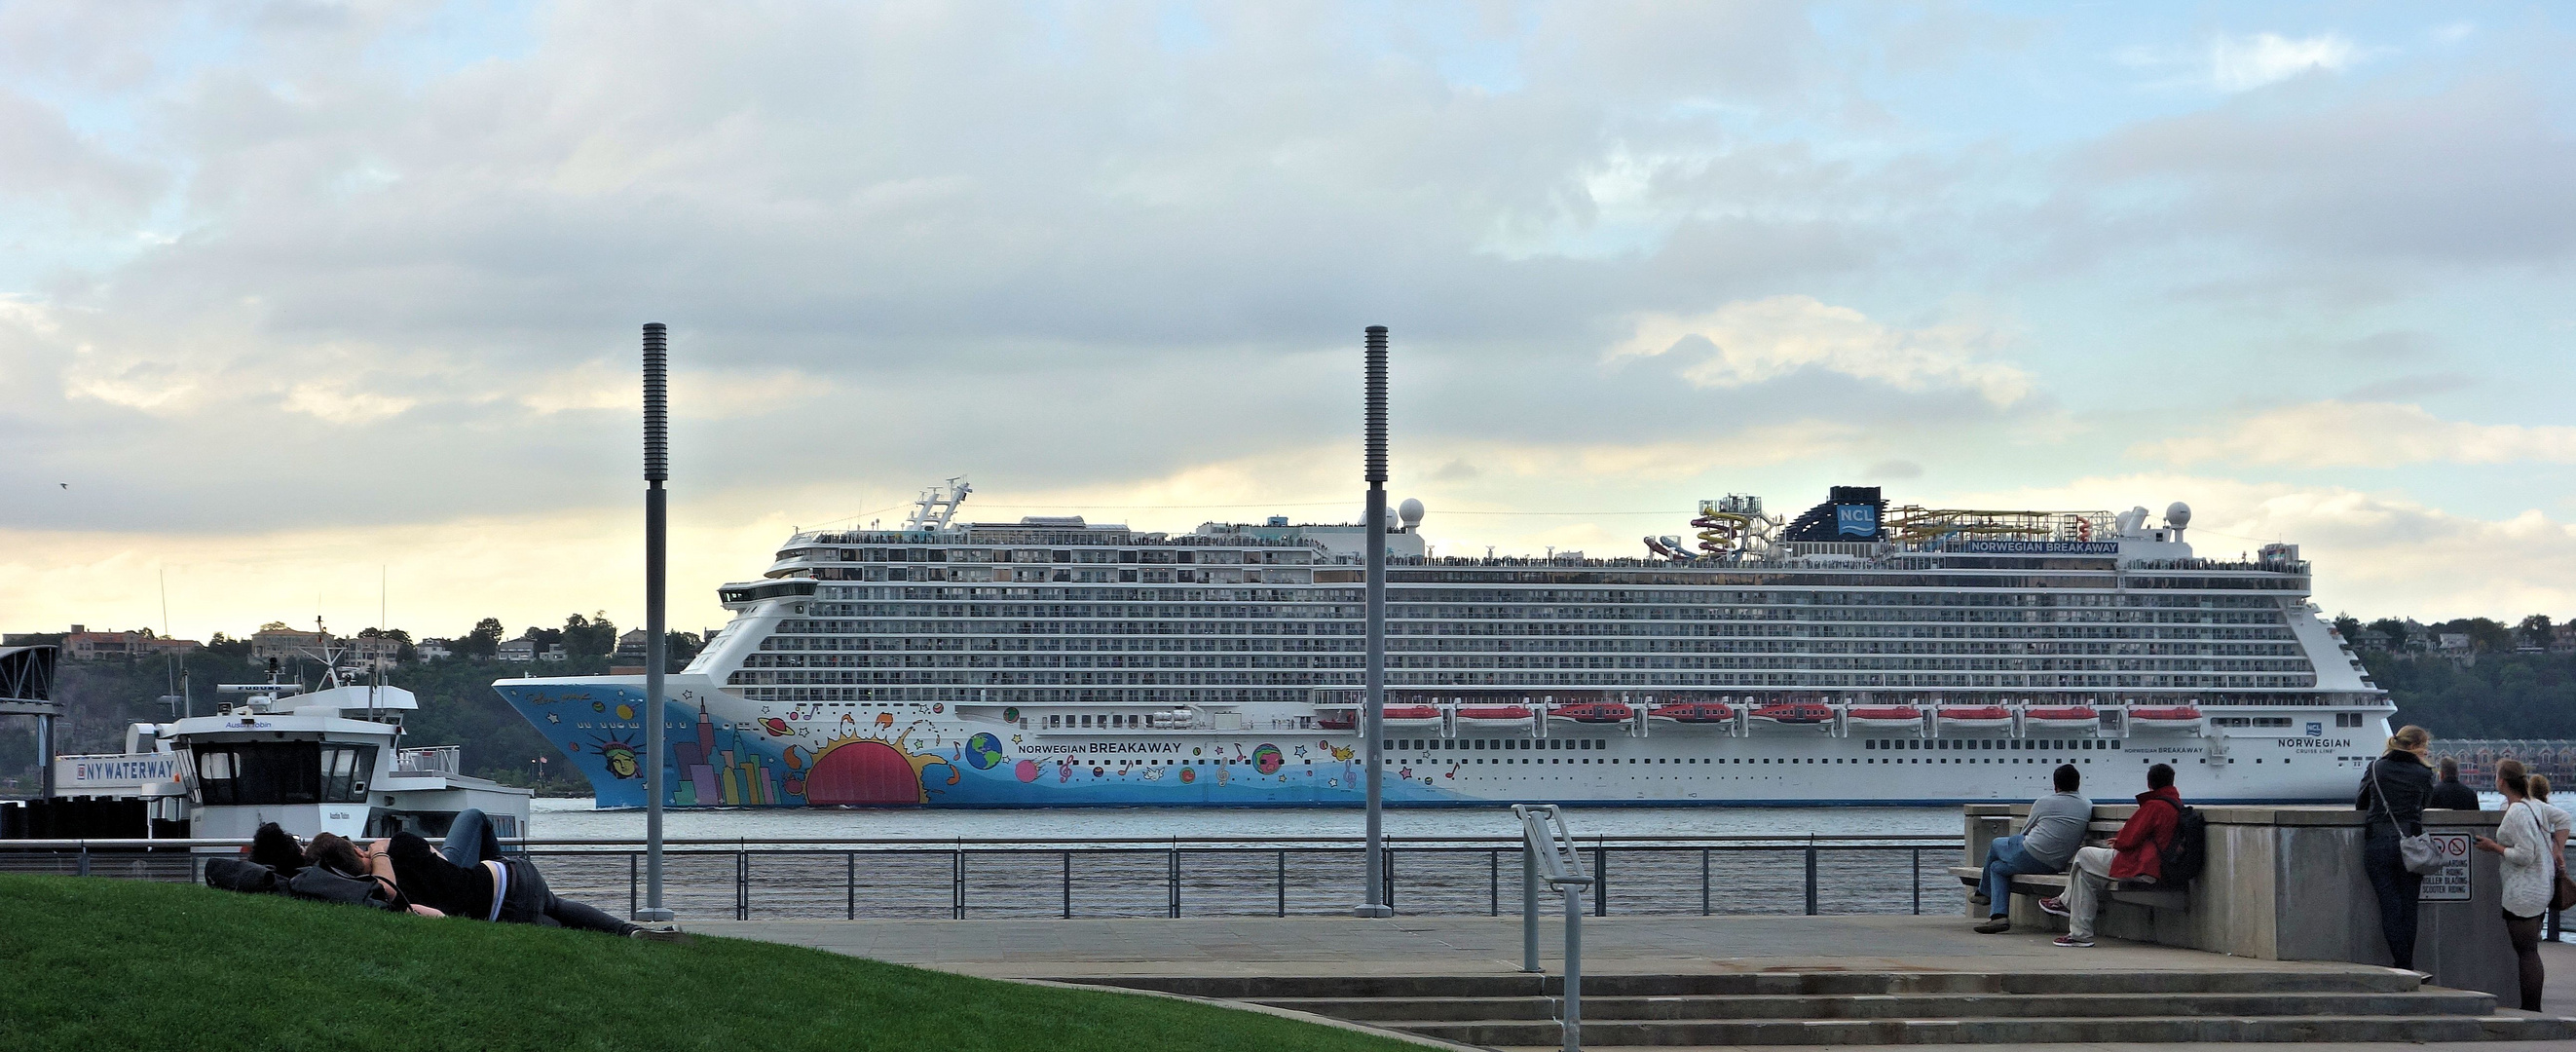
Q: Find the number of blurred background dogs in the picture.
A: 0